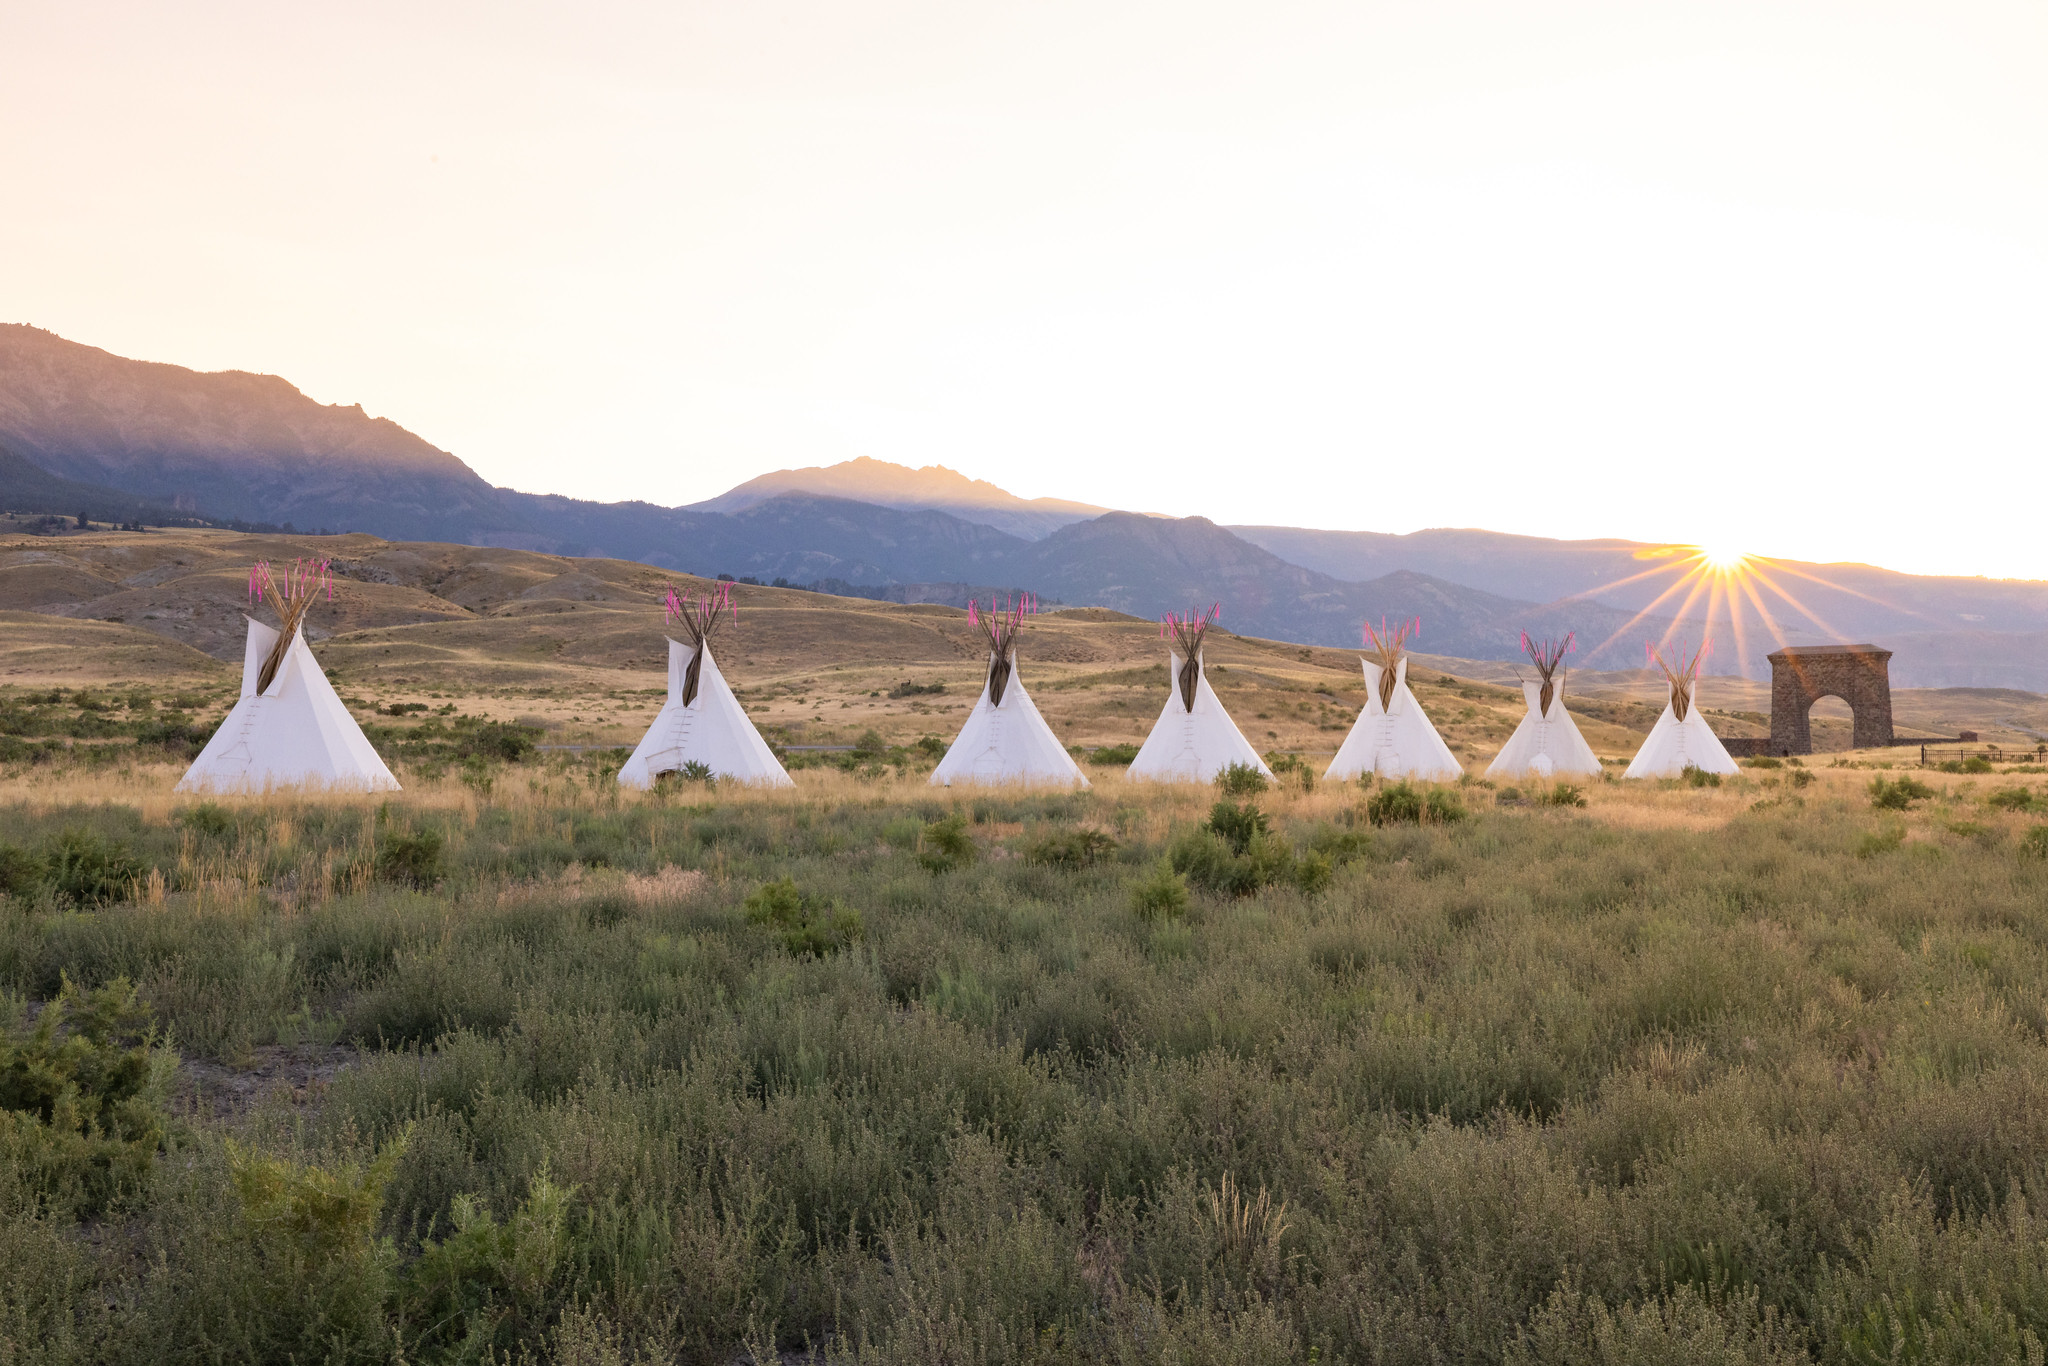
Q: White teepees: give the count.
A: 7